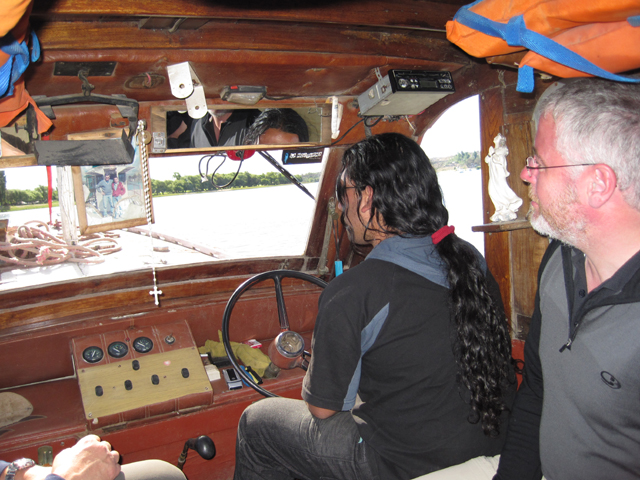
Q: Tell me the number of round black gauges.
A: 3